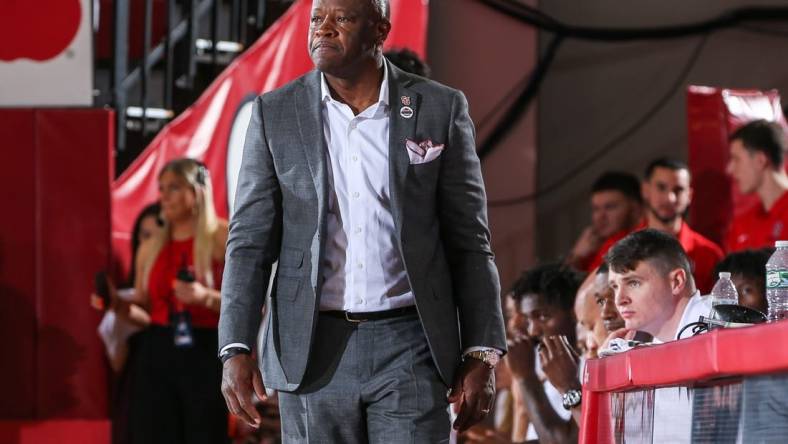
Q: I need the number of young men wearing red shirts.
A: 3